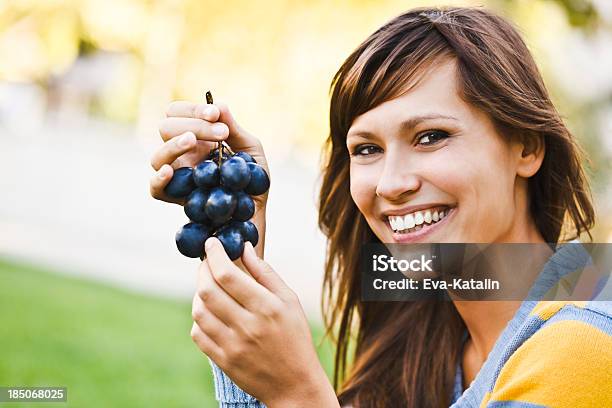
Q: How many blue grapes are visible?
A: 11